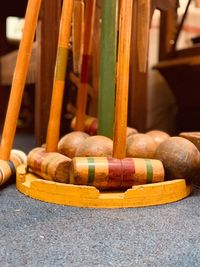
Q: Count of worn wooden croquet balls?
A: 6